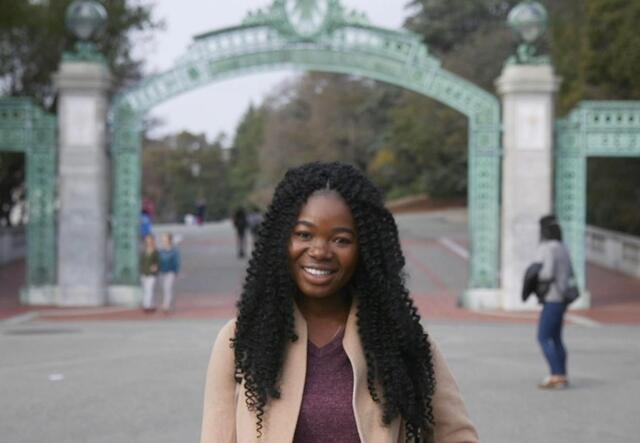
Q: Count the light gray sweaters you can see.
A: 1